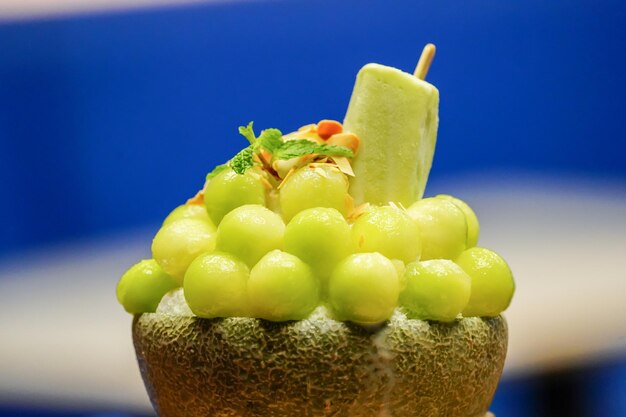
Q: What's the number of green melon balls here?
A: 15